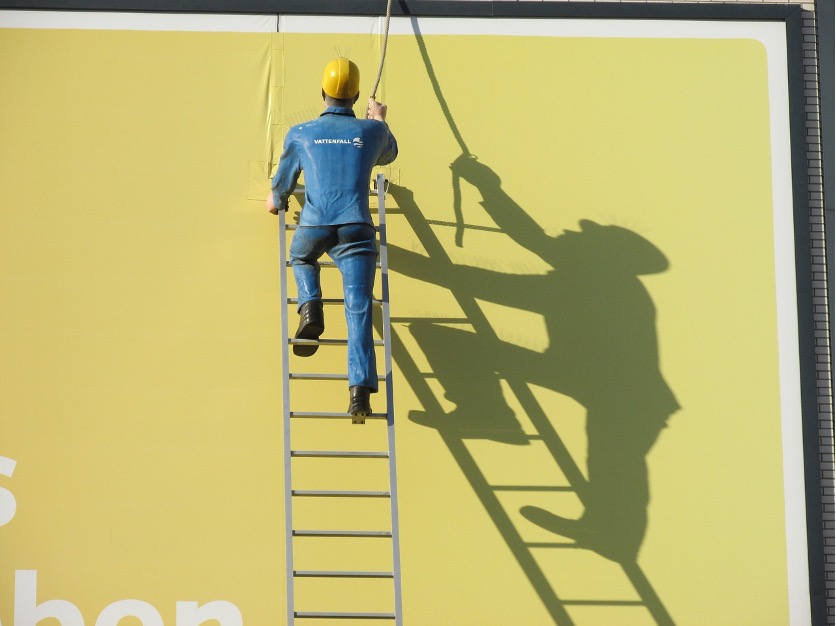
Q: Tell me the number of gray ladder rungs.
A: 12